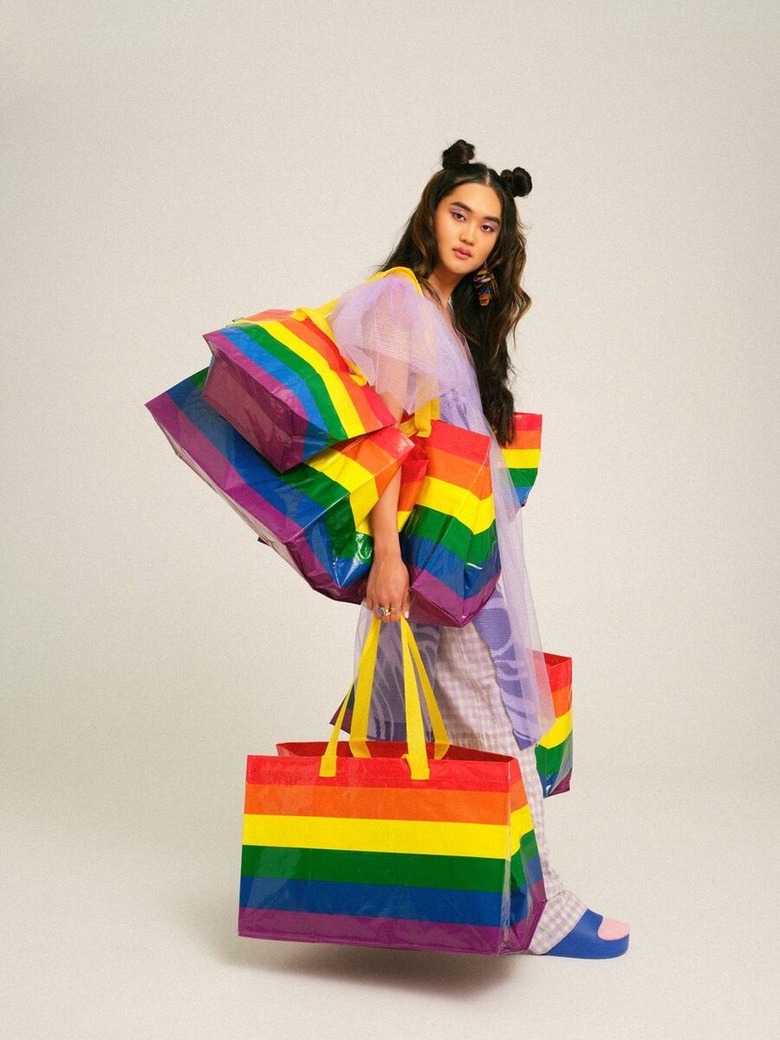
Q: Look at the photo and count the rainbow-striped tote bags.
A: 6